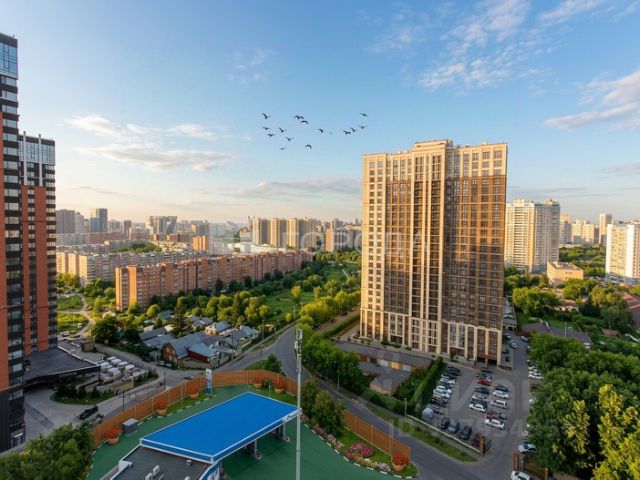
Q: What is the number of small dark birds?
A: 14